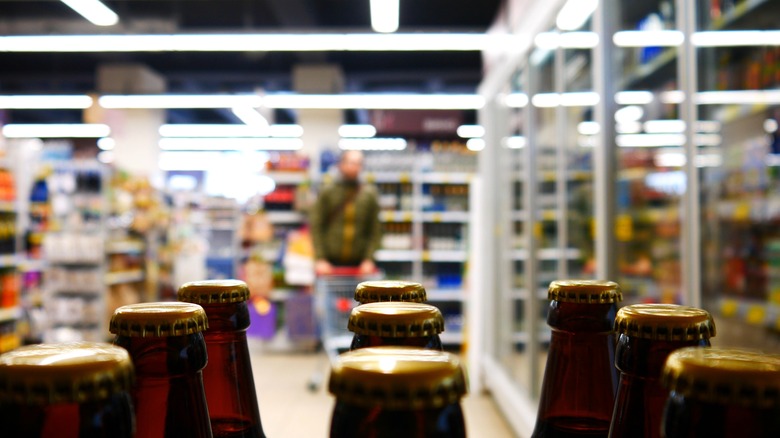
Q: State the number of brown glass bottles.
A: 9